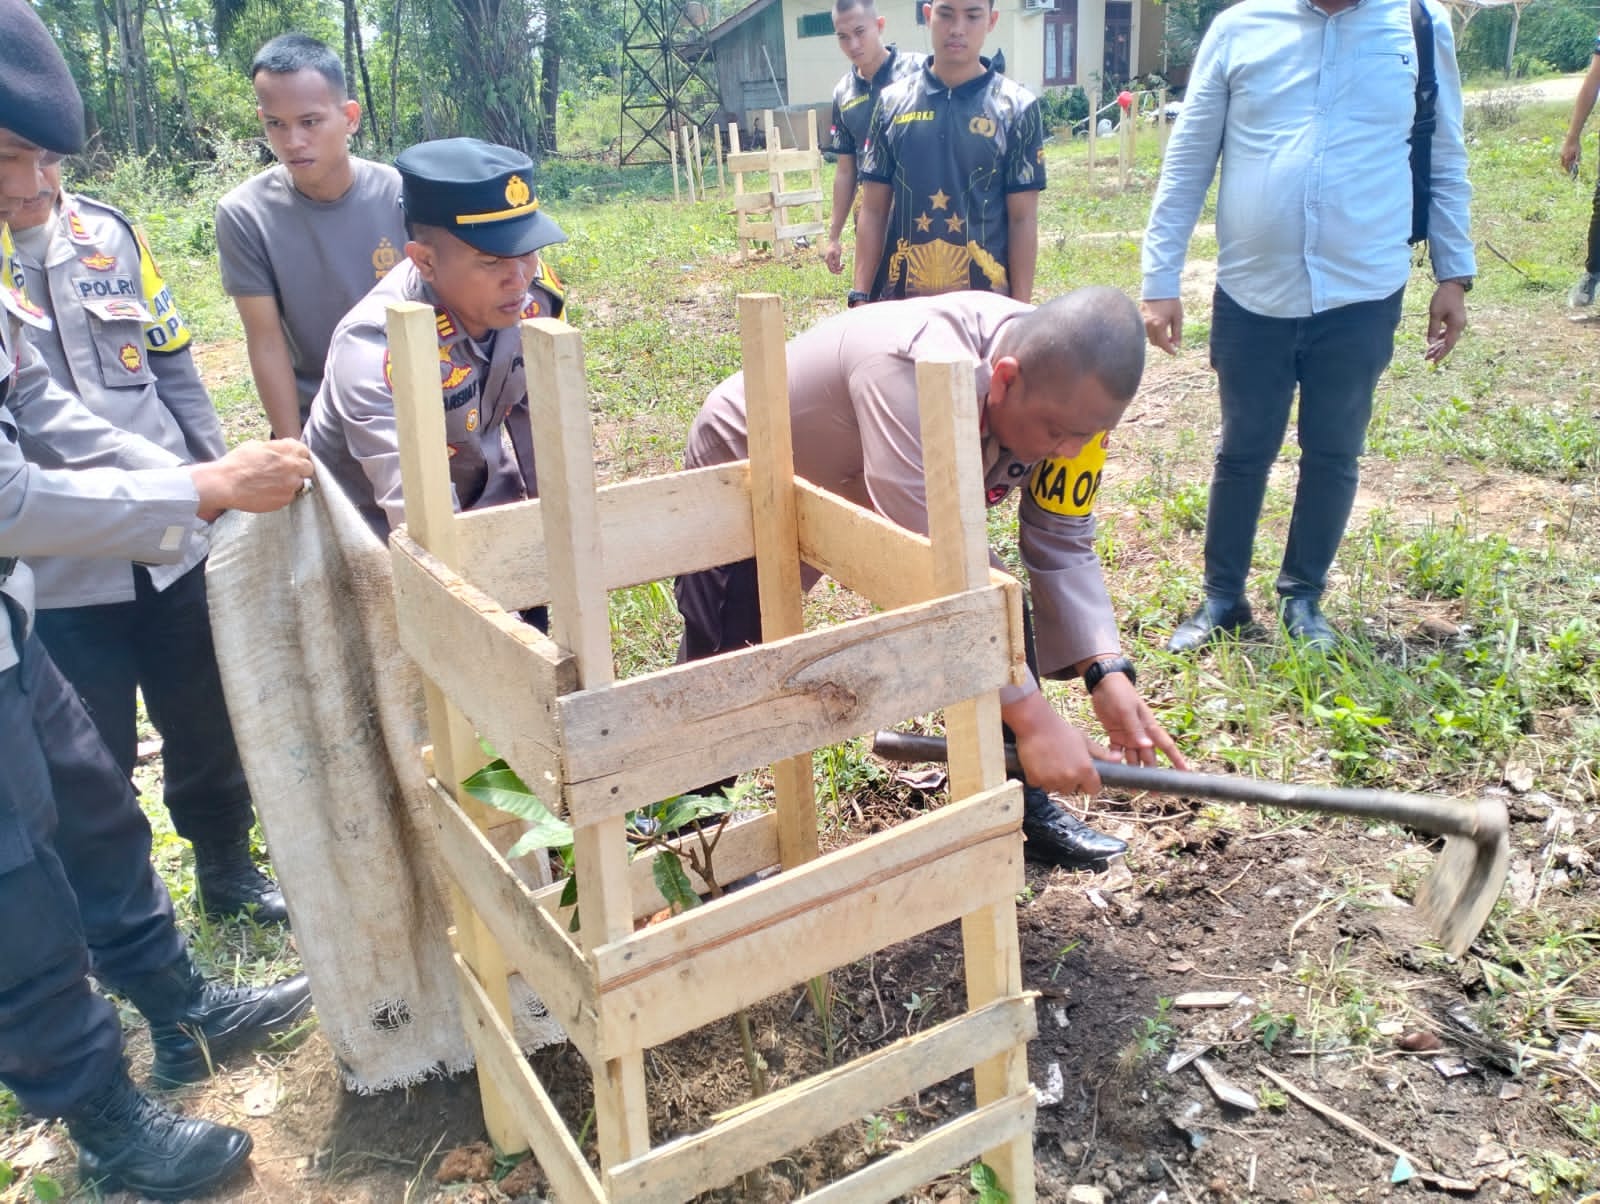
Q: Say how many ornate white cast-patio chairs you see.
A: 0